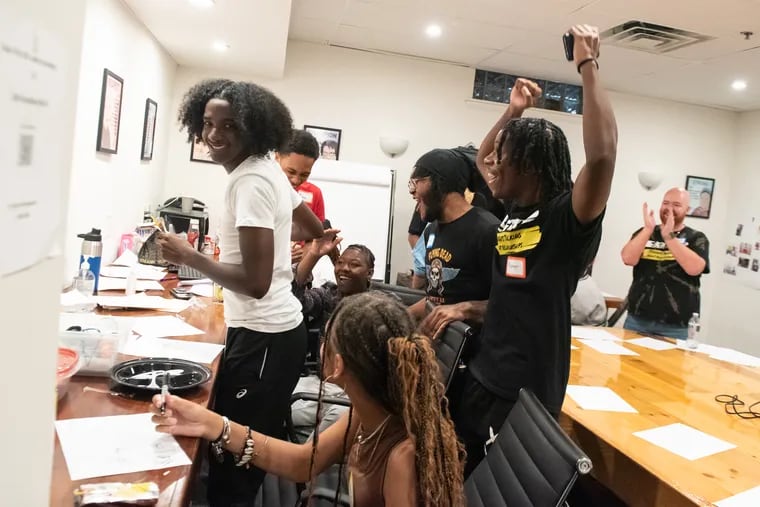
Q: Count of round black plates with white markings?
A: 1